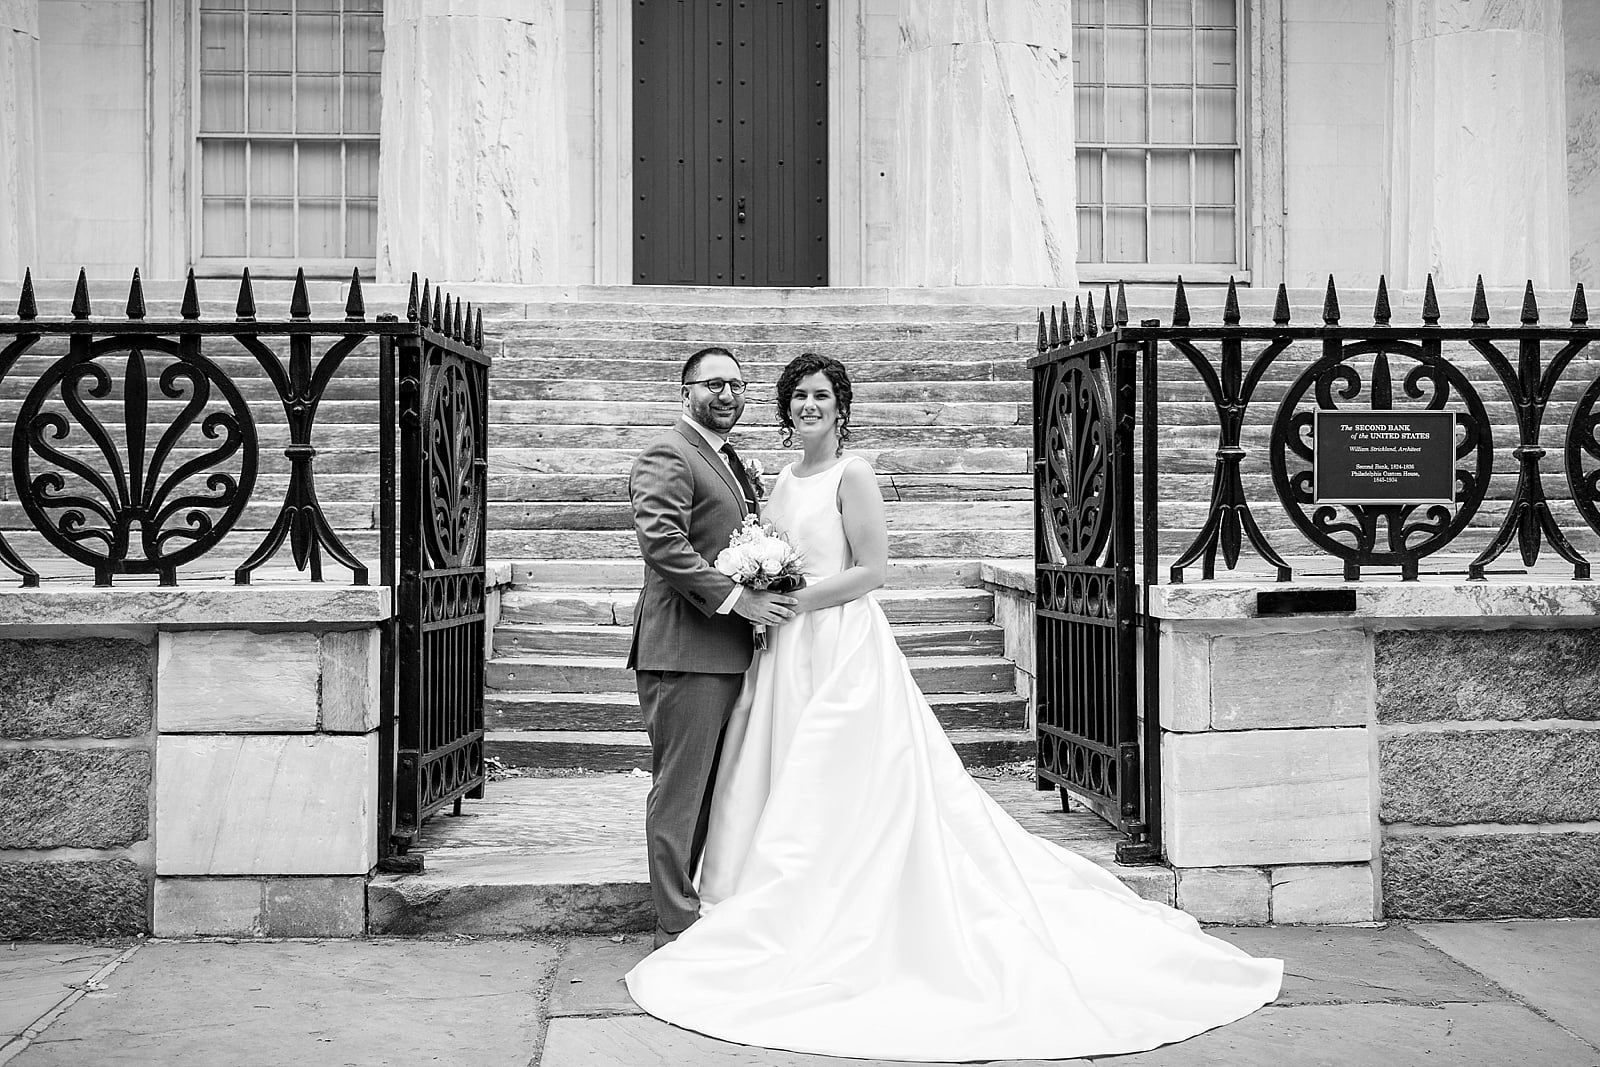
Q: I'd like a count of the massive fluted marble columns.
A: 4